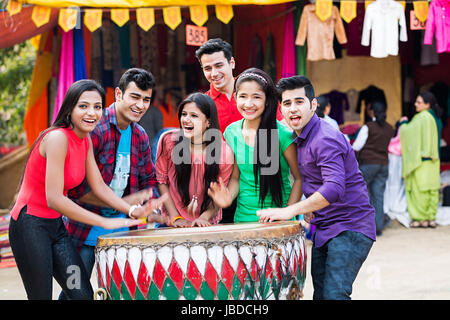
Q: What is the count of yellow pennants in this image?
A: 14